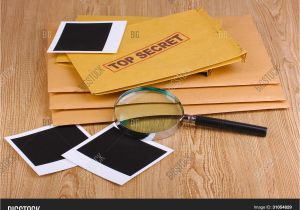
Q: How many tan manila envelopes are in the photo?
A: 3